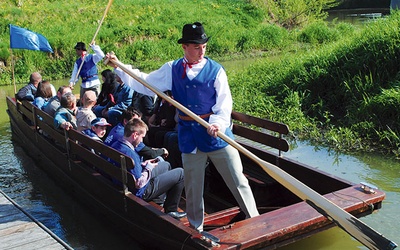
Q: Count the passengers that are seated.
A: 12